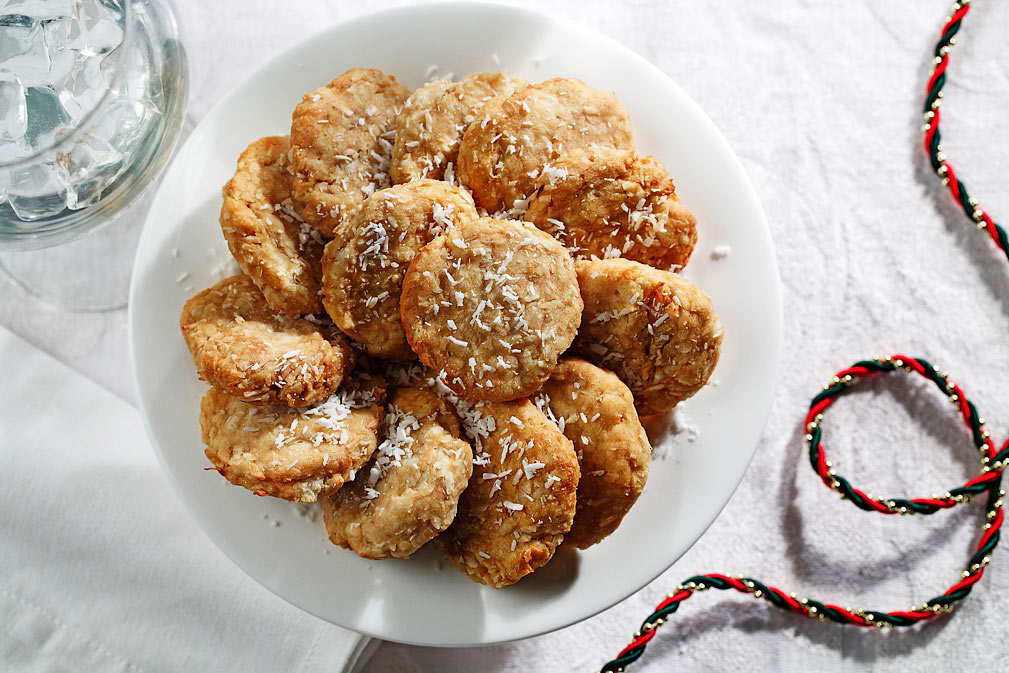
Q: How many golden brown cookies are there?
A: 13